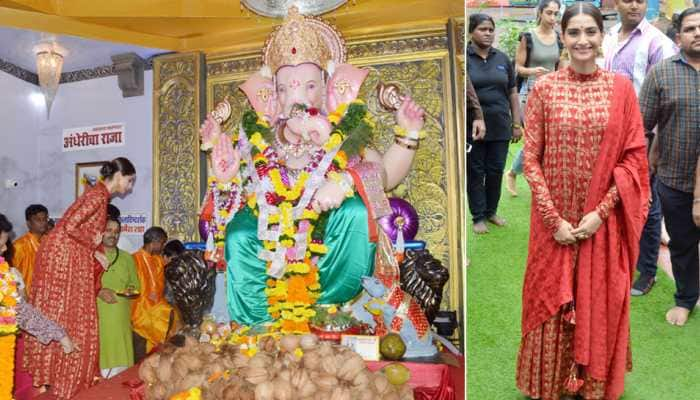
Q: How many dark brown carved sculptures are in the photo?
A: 2